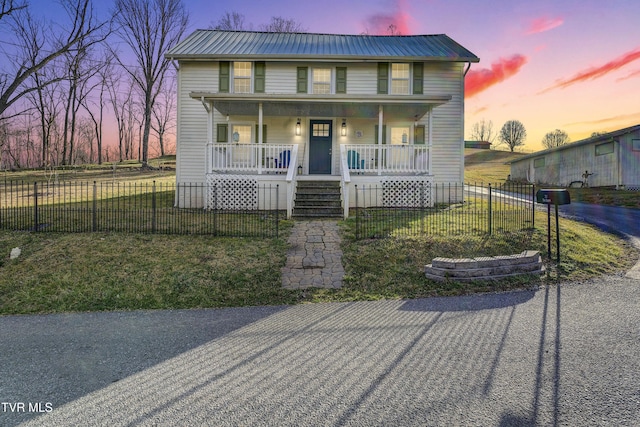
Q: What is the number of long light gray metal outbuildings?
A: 1